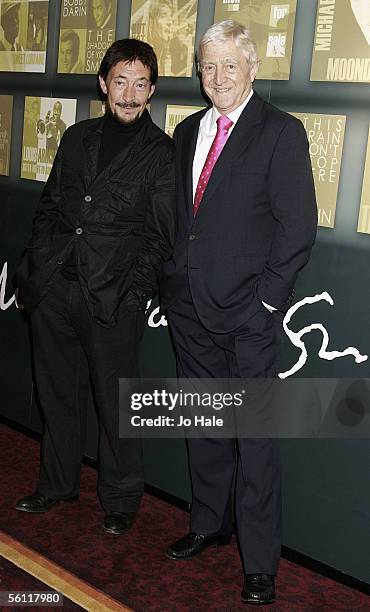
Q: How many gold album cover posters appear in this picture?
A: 11